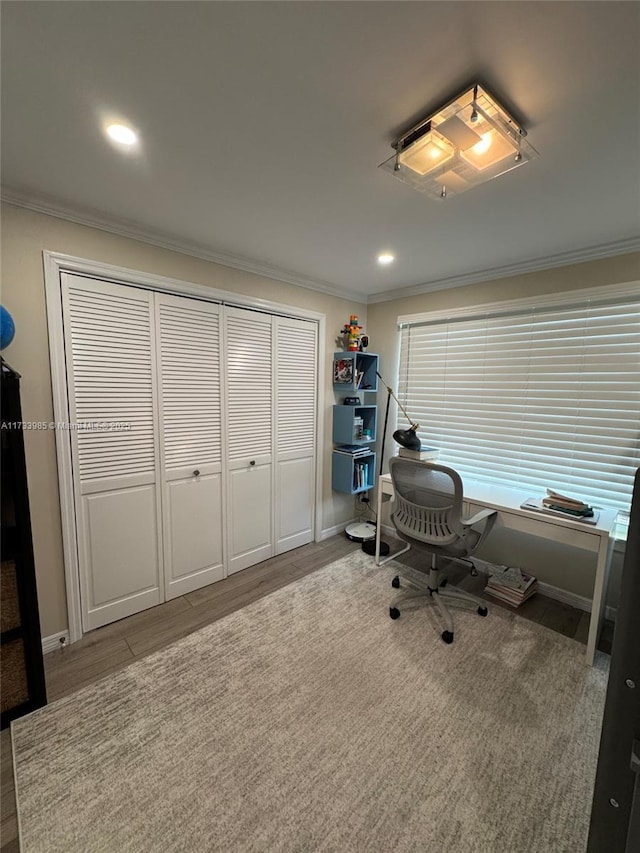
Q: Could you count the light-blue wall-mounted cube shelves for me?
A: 3